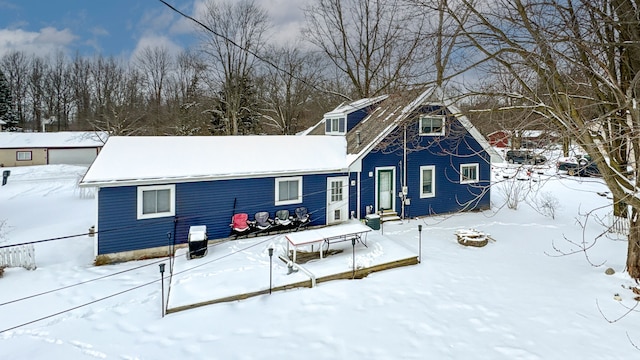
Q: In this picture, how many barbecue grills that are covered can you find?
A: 1